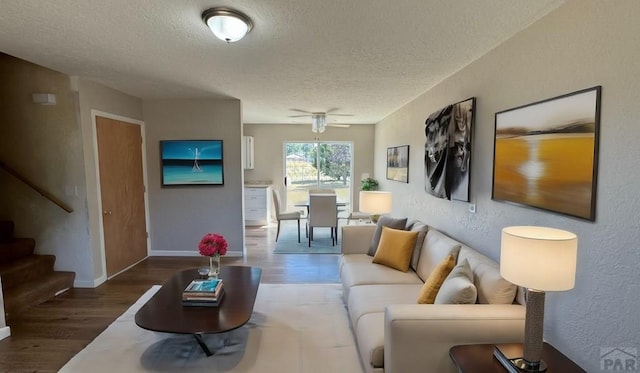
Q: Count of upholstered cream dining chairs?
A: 4